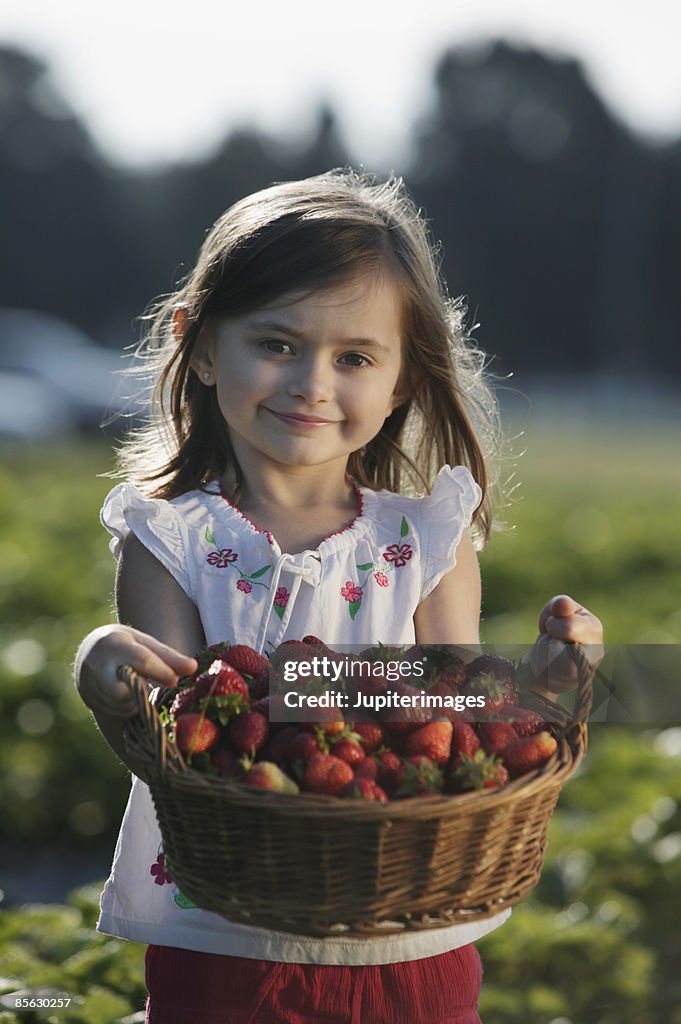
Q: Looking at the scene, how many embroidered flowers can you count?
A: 7